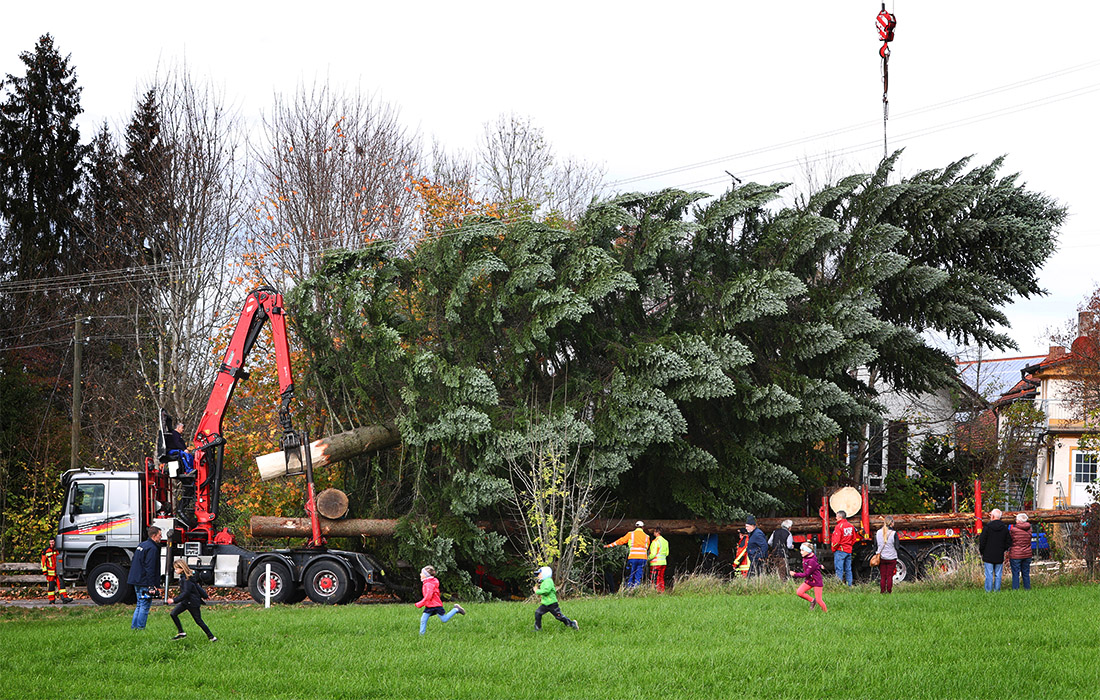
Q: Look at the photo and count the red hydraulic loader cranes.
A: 1